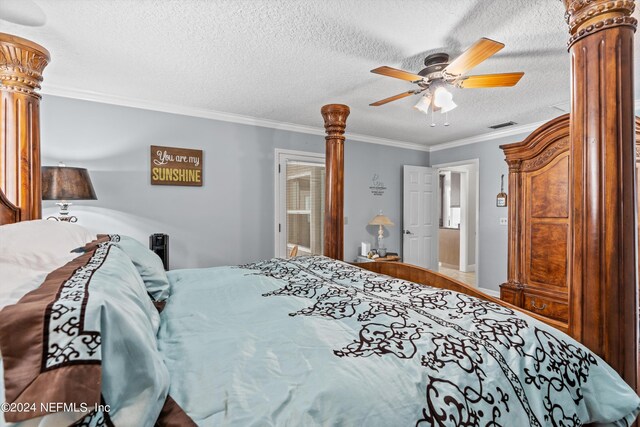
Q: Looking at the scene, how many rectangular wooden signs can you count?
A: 1